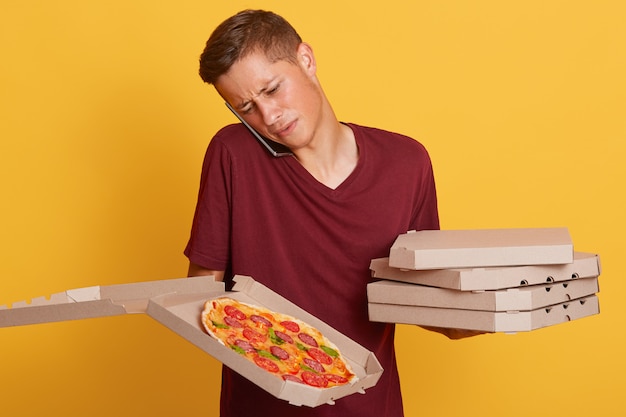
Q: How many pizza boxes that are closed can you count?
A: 4